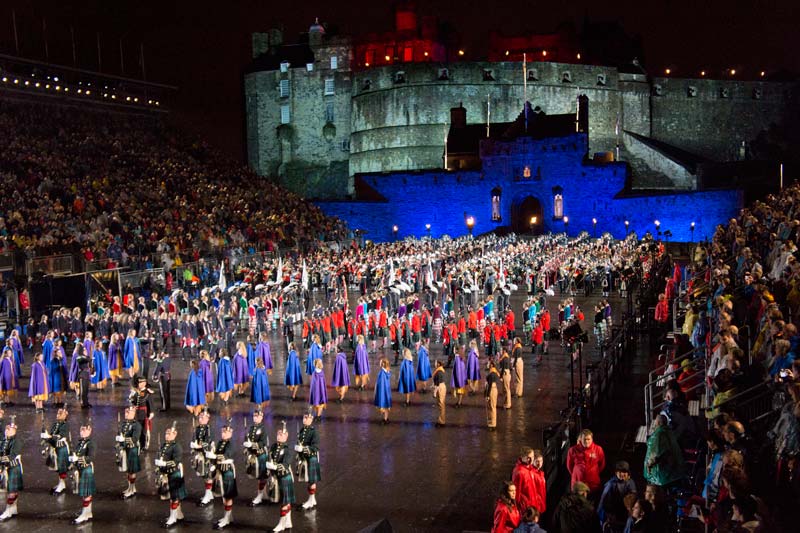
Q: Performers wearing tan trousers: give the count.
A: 4